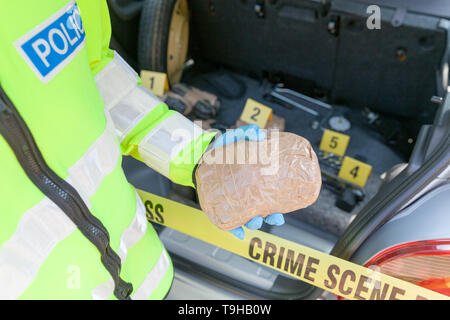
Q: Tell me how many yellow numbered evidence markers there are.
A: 4